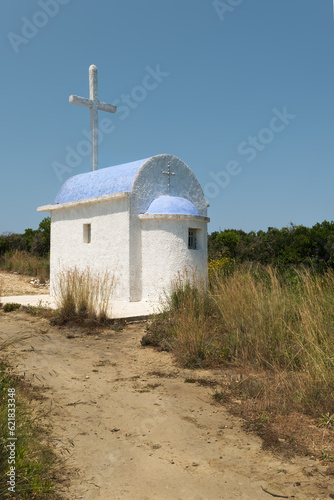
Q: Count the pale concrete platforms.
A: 1